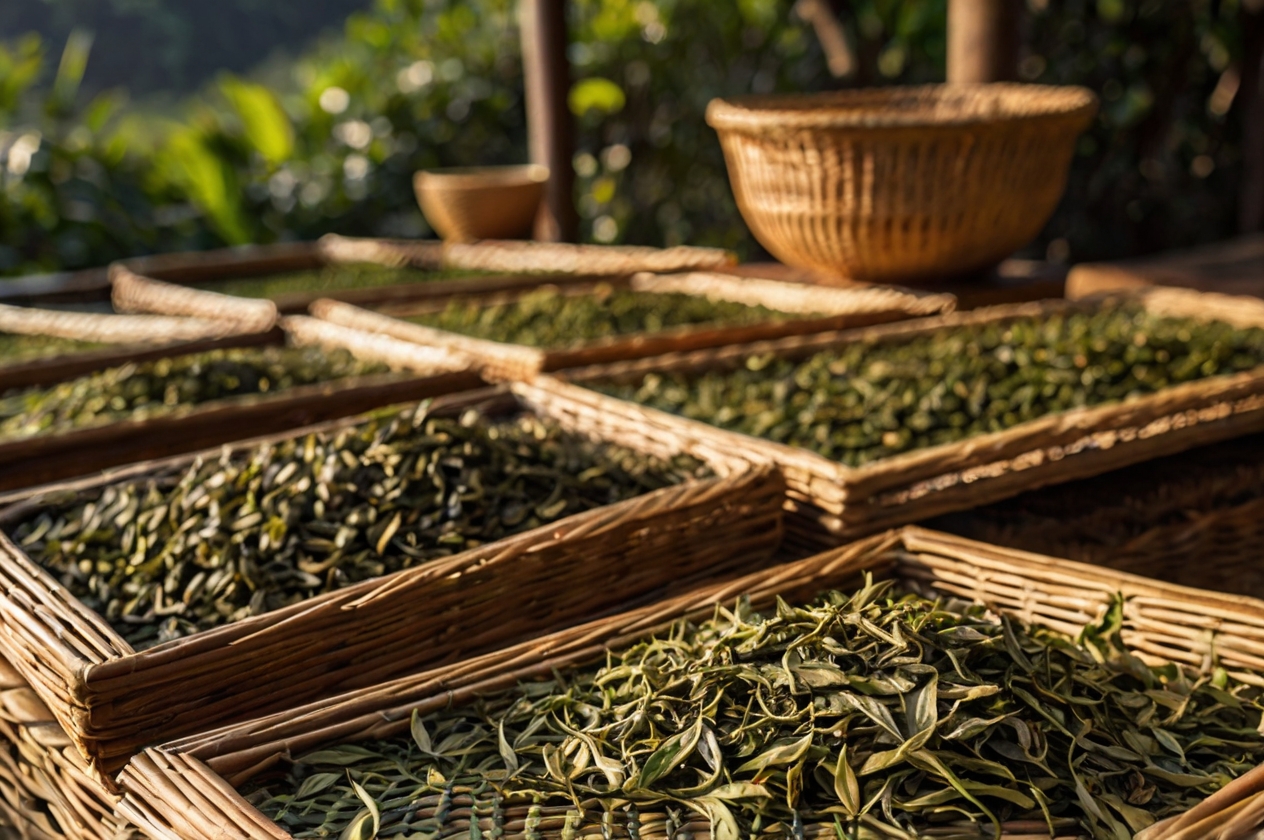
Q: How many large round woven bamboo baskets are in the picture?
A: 1